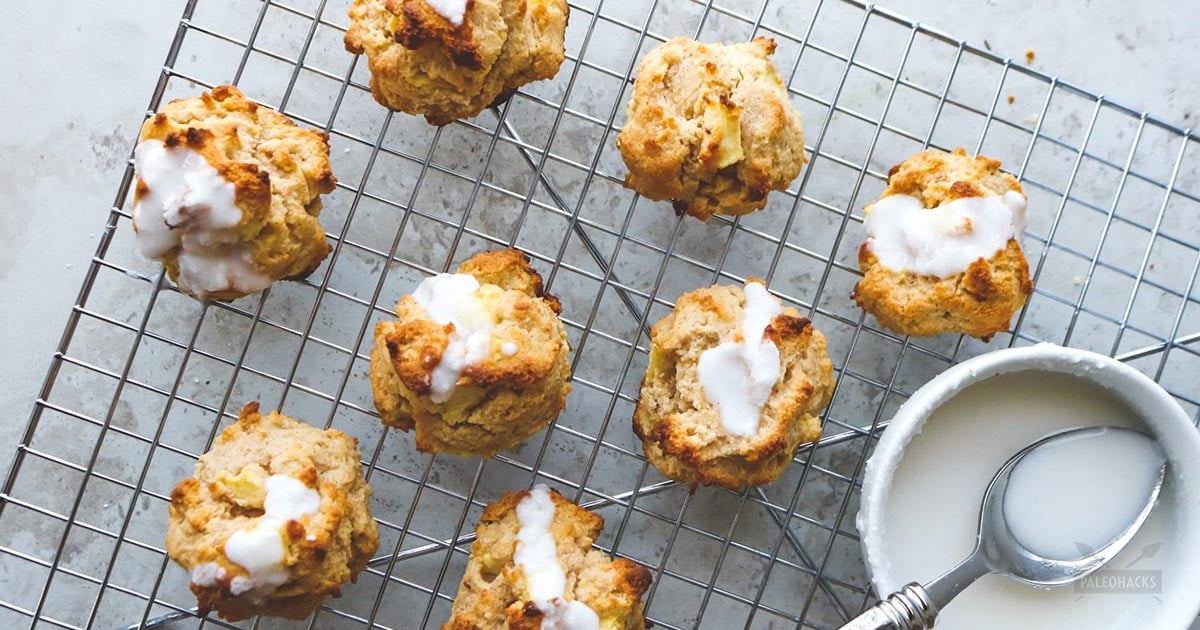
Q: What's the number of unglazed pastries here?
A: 1